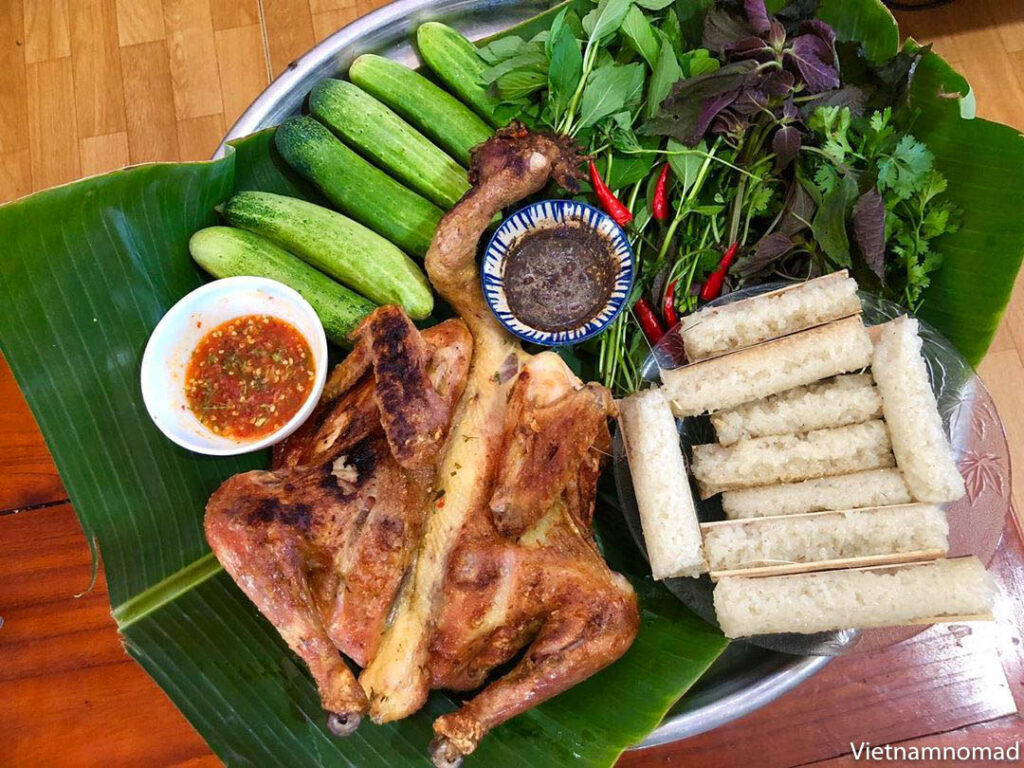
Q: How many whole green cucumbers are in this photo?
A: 6